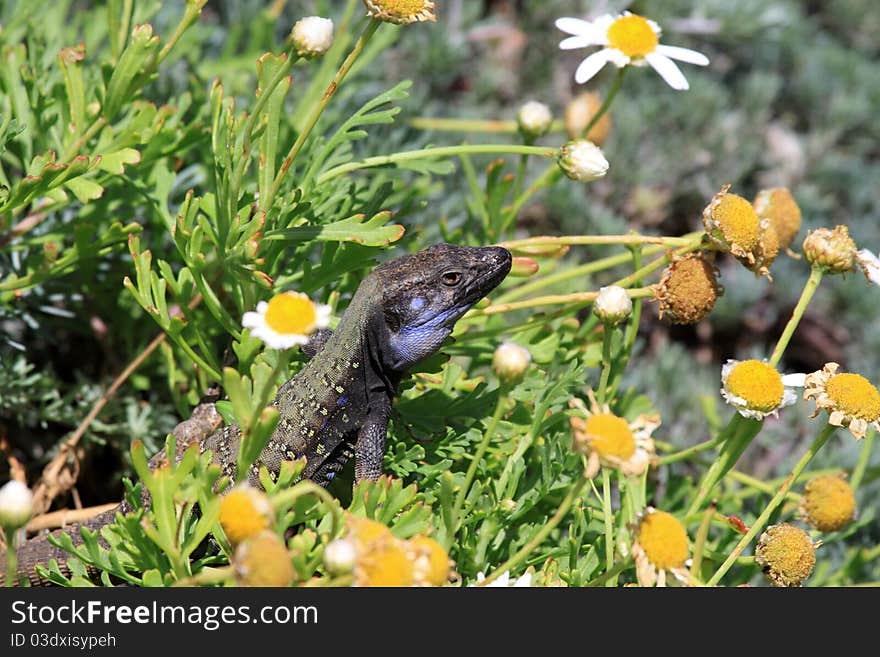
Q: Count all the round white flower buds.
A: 7